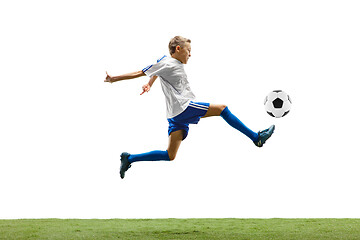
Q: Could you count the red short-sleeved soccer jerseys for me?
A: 0